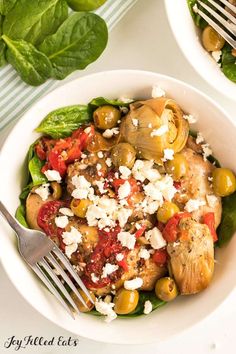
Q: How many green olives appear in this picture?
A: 11